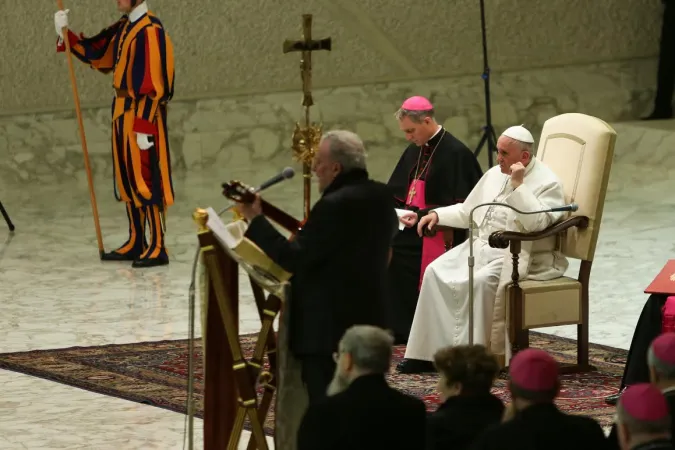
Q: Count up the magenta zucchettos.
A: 4